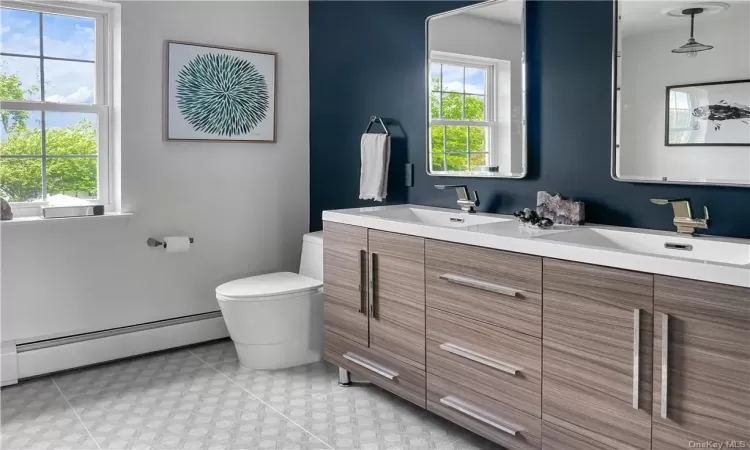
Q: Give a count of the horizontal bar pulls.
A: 4